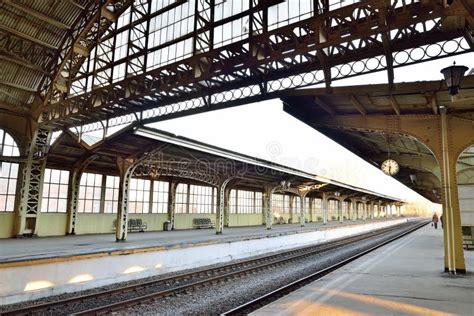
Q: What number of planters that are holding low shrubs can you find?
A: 0